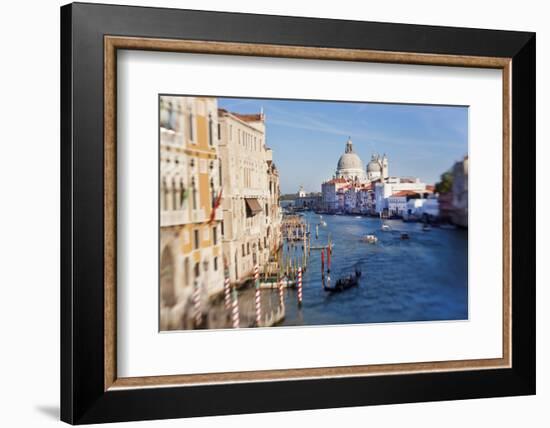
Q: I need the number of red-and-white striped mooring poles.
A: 6